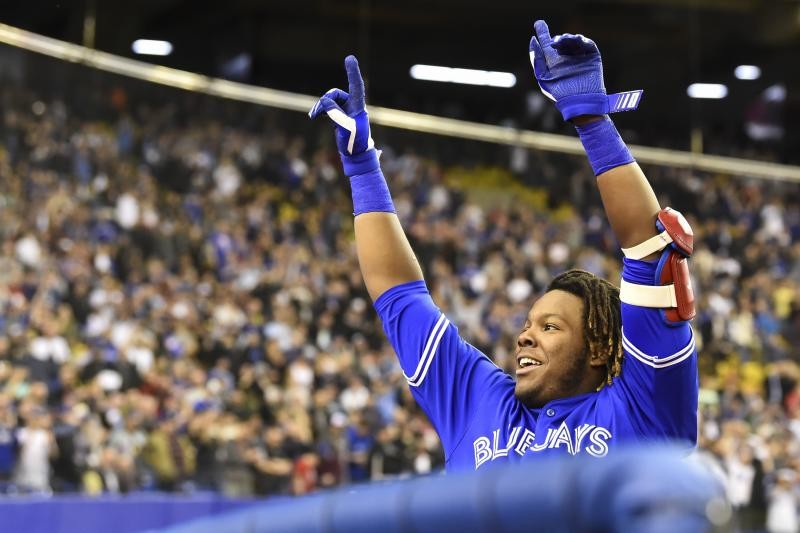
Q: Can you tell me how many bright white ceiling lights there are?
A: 4